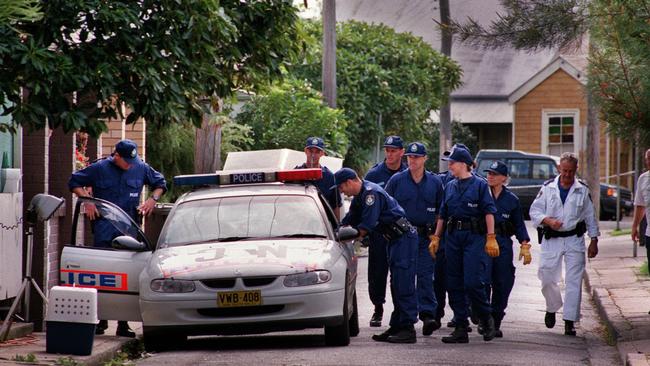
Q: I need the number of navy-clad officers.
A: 8